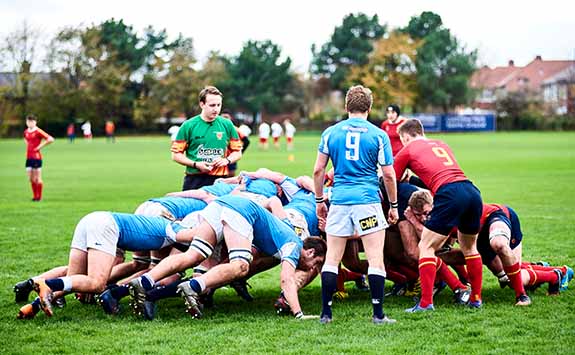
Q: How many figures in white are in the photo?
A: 6